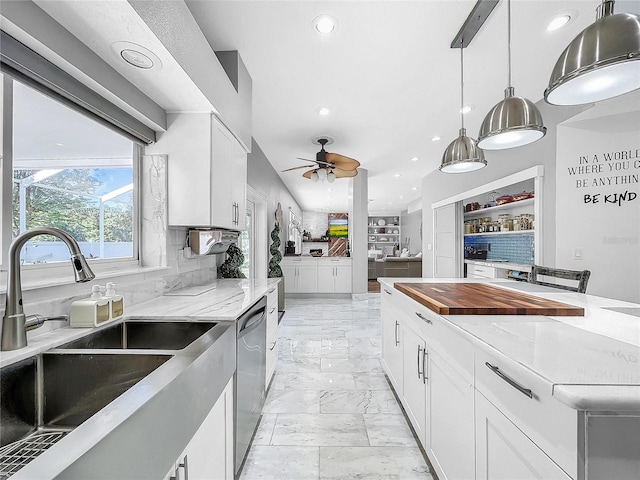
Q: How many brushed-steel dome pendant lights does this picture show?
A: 3